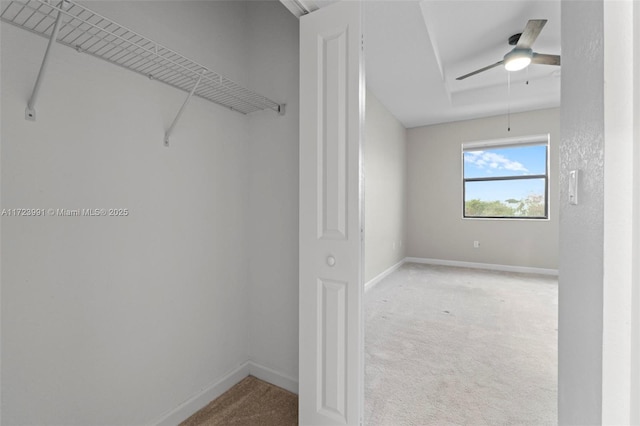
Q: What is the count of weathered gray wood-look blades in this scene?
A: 3